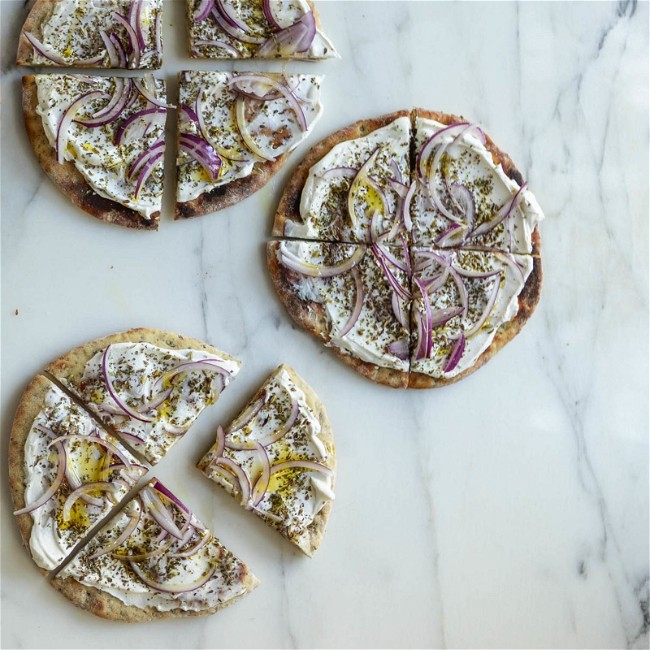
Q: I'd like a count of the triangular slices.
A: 12